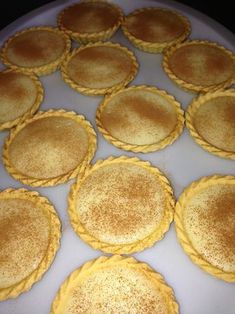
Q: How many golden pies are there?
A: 13